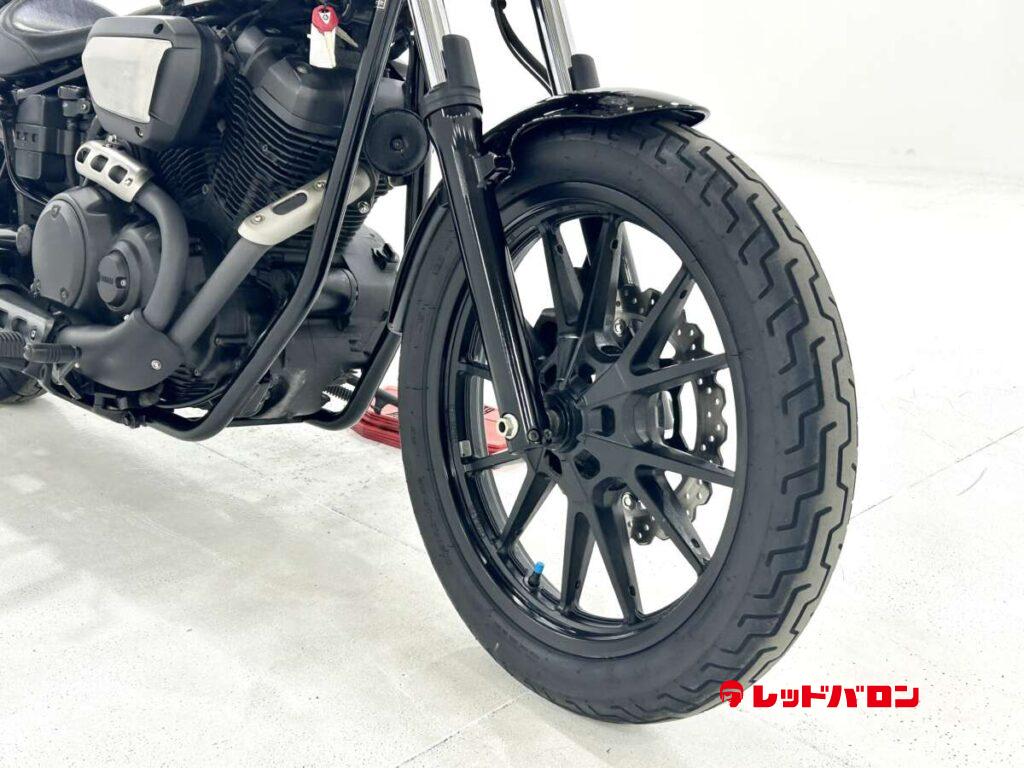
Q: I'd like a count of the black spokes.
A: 11